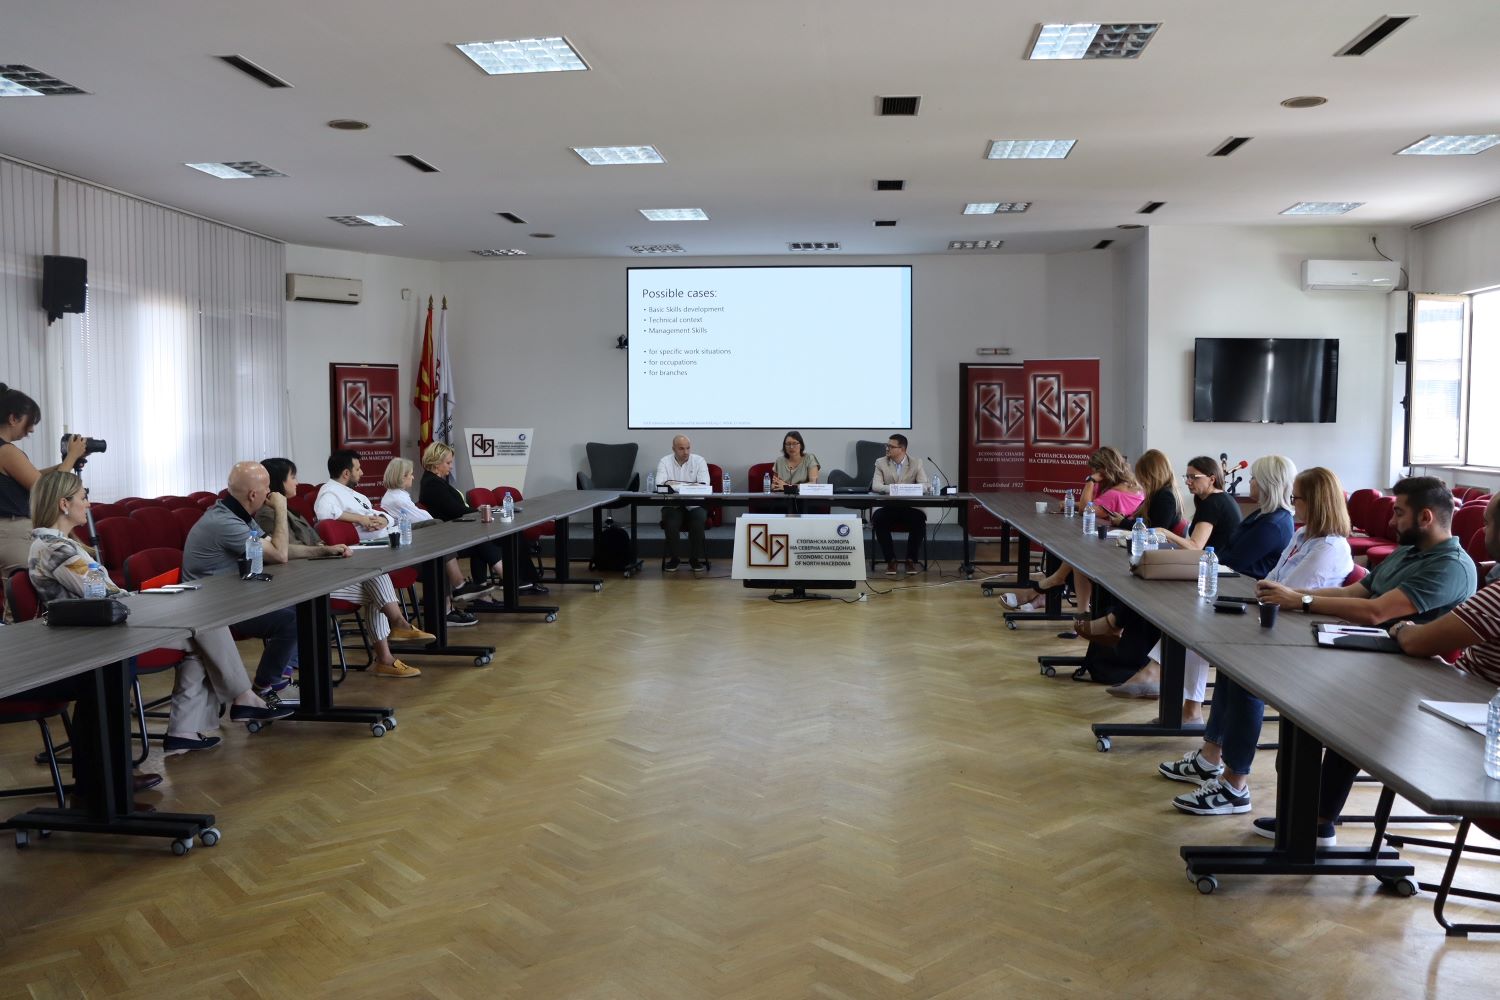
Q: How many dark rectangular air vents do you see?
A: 10